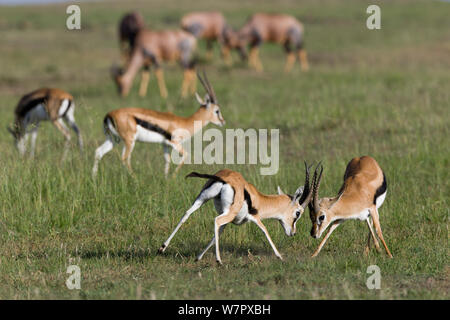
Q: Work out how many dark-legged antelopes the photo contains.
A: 4